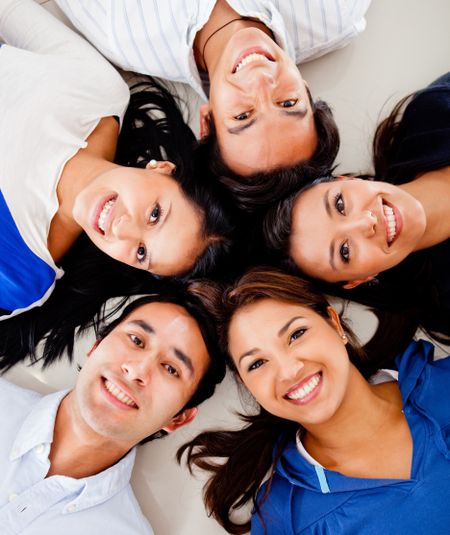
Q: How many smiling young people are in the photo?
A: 5